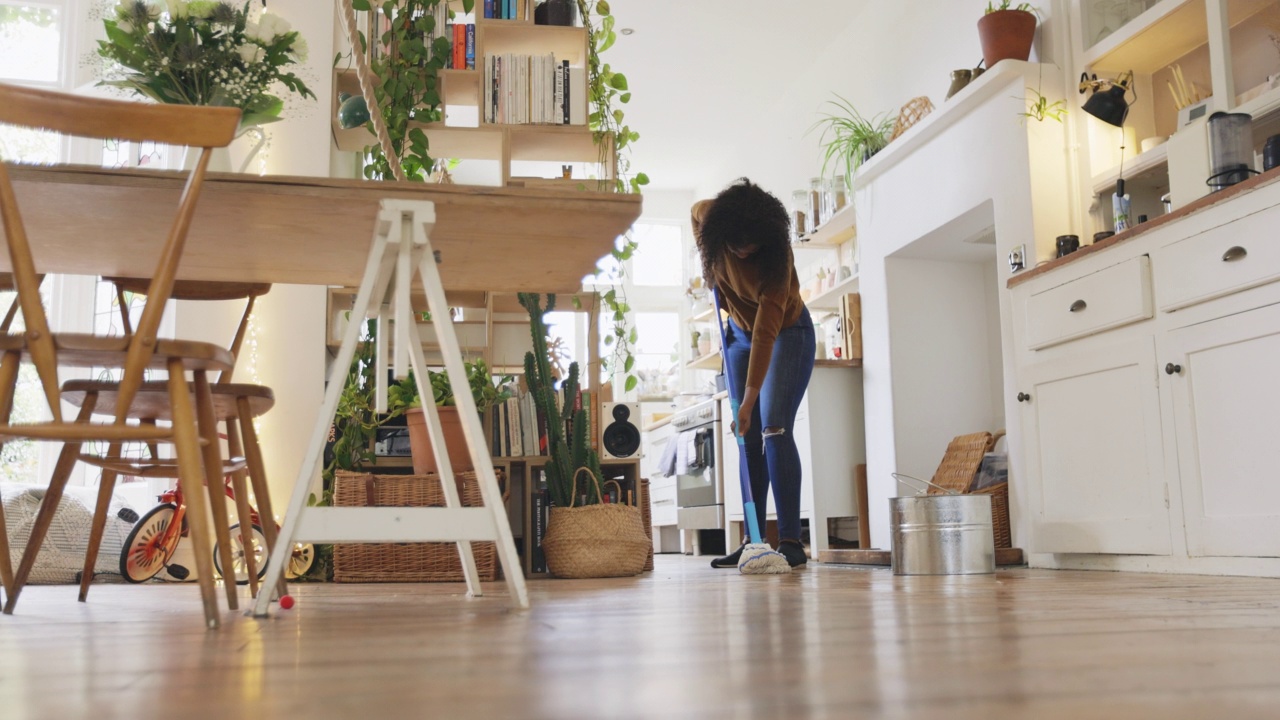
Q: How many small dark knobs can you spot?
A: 2